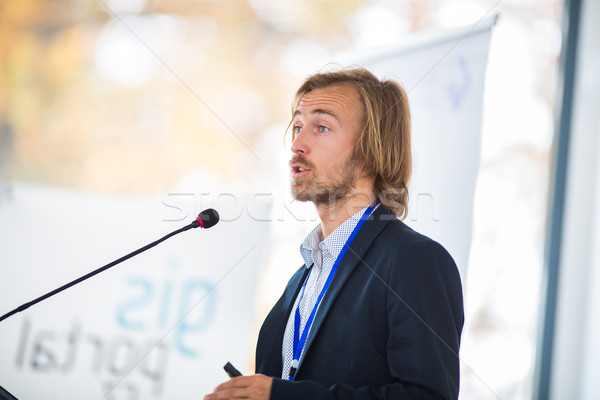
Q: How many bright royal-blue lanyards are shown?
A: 1